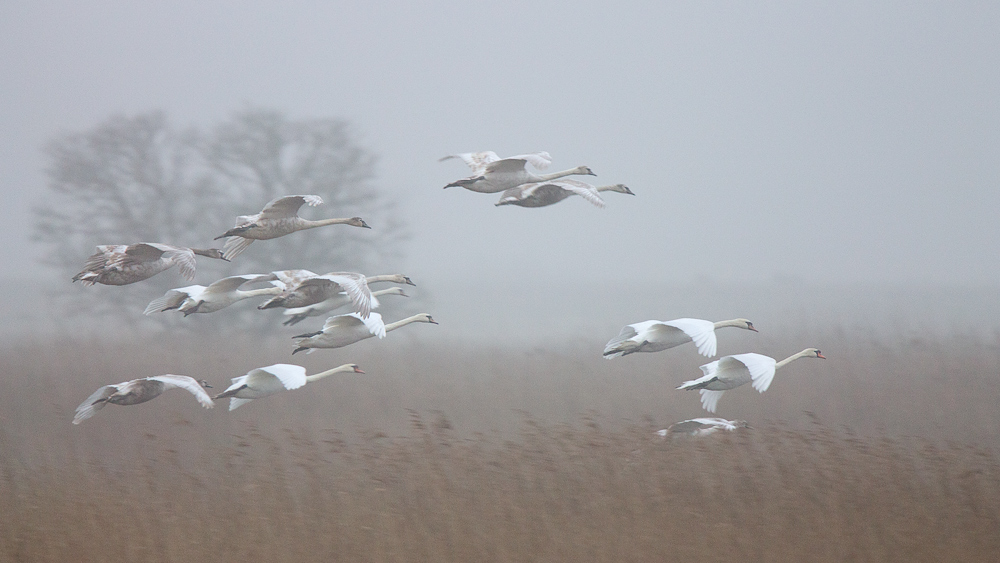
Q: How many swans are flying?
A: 13